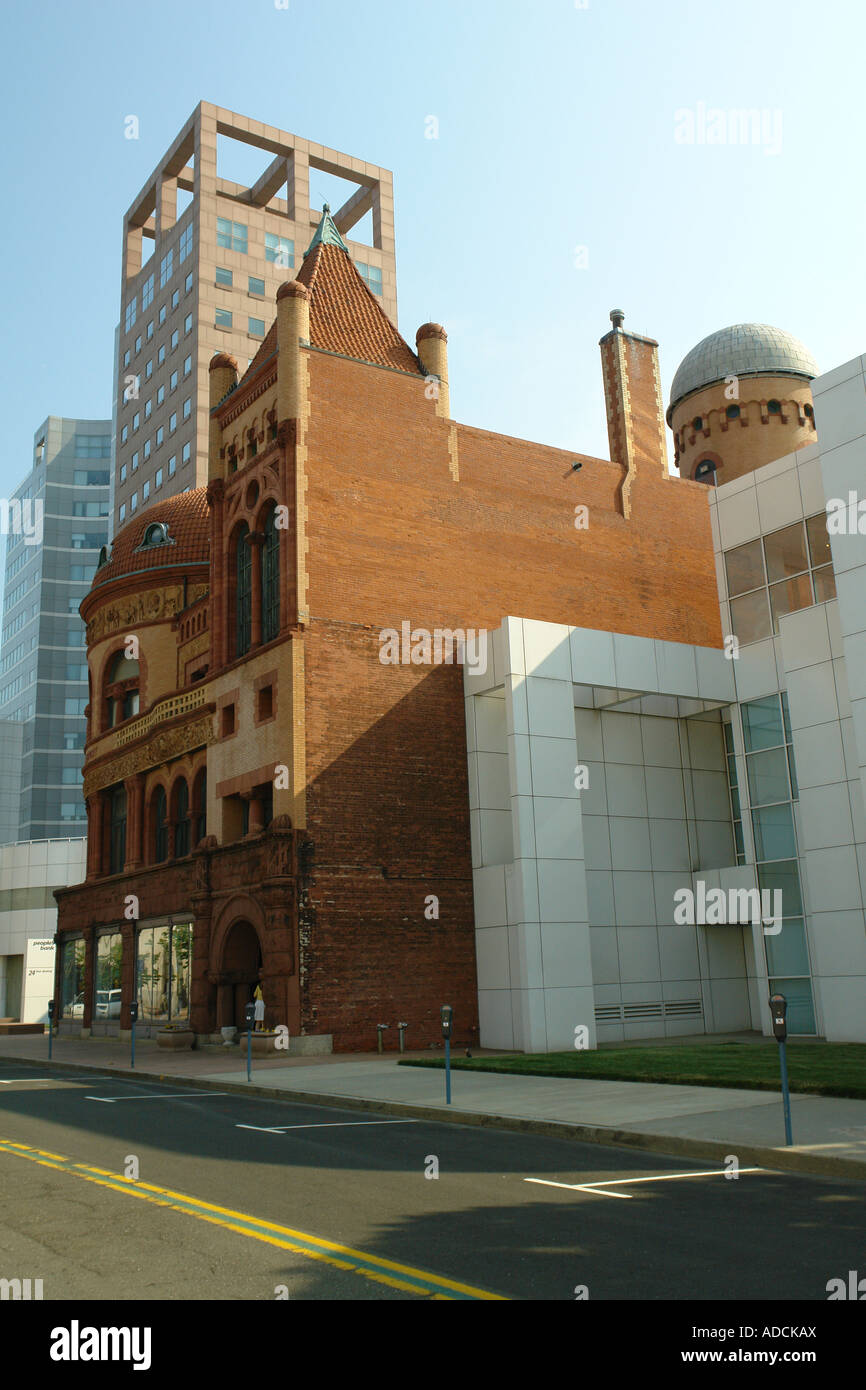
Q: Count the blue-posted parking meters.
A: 5